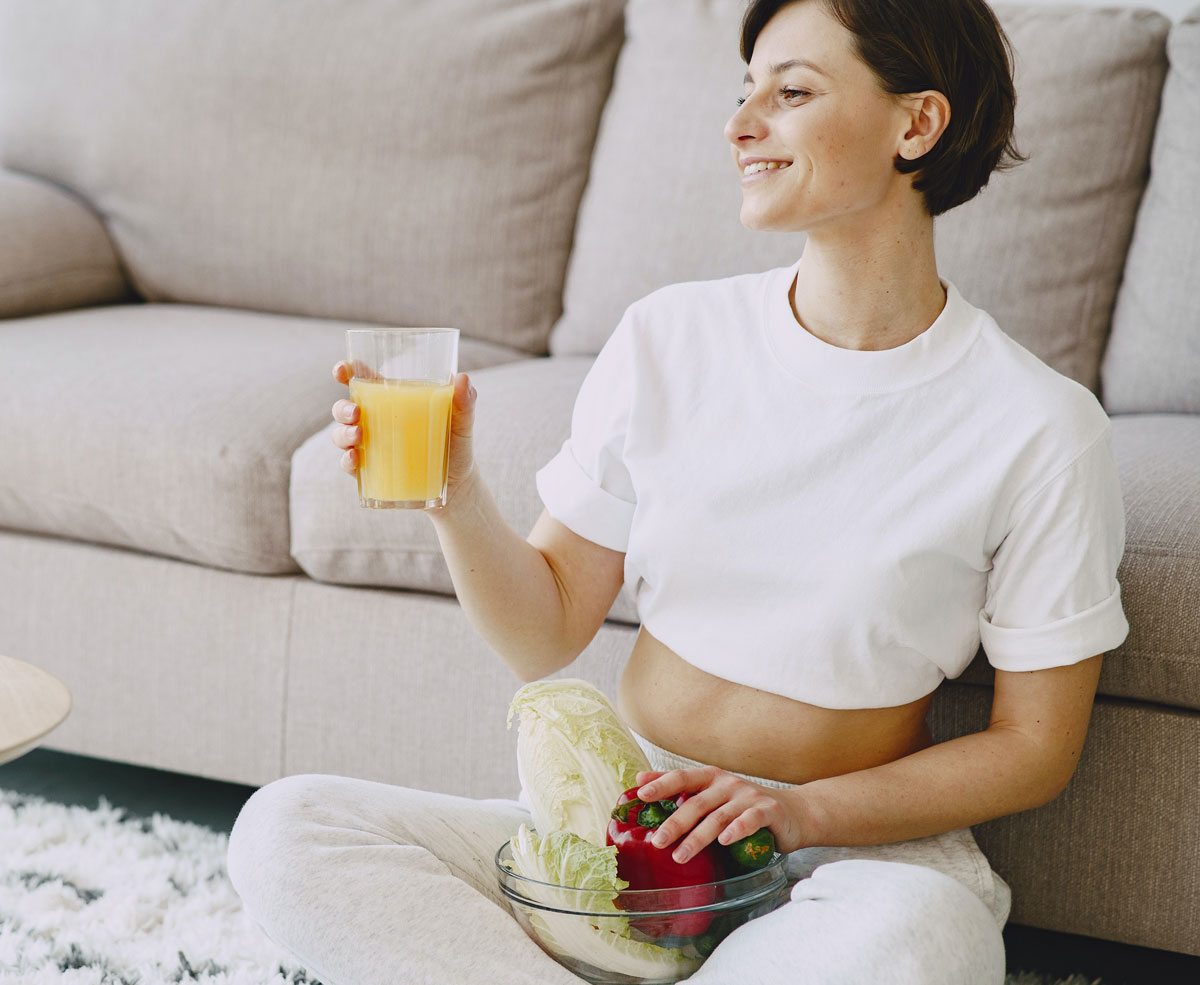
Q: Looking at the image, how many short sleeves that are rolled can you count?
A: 2